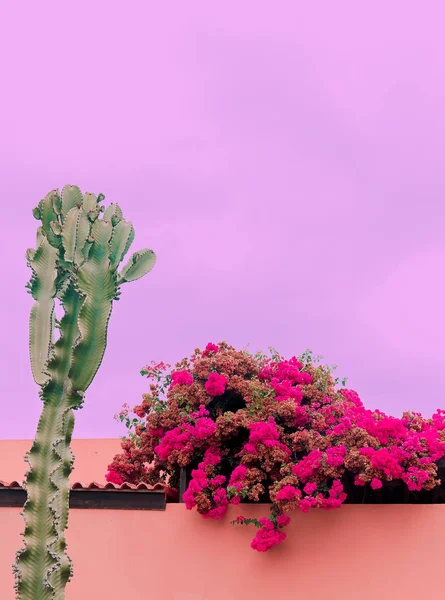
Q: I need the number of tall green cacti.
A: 1